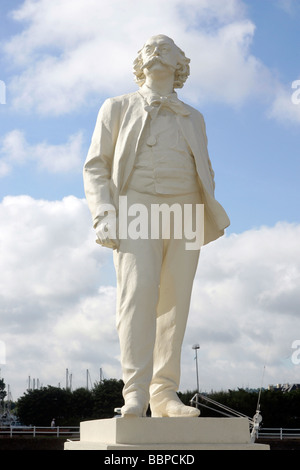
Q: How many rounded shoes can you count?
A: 2